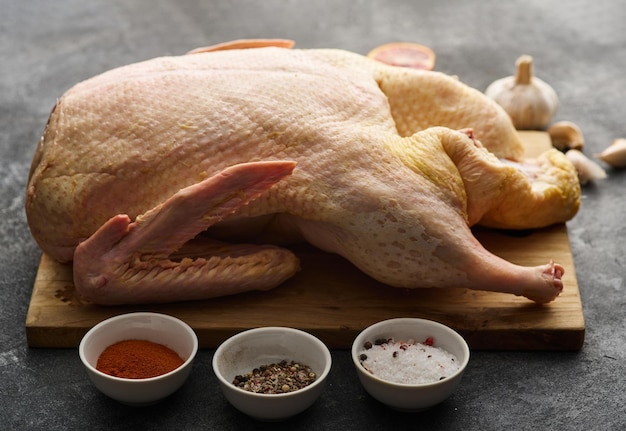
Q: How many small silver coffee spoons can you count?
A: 0